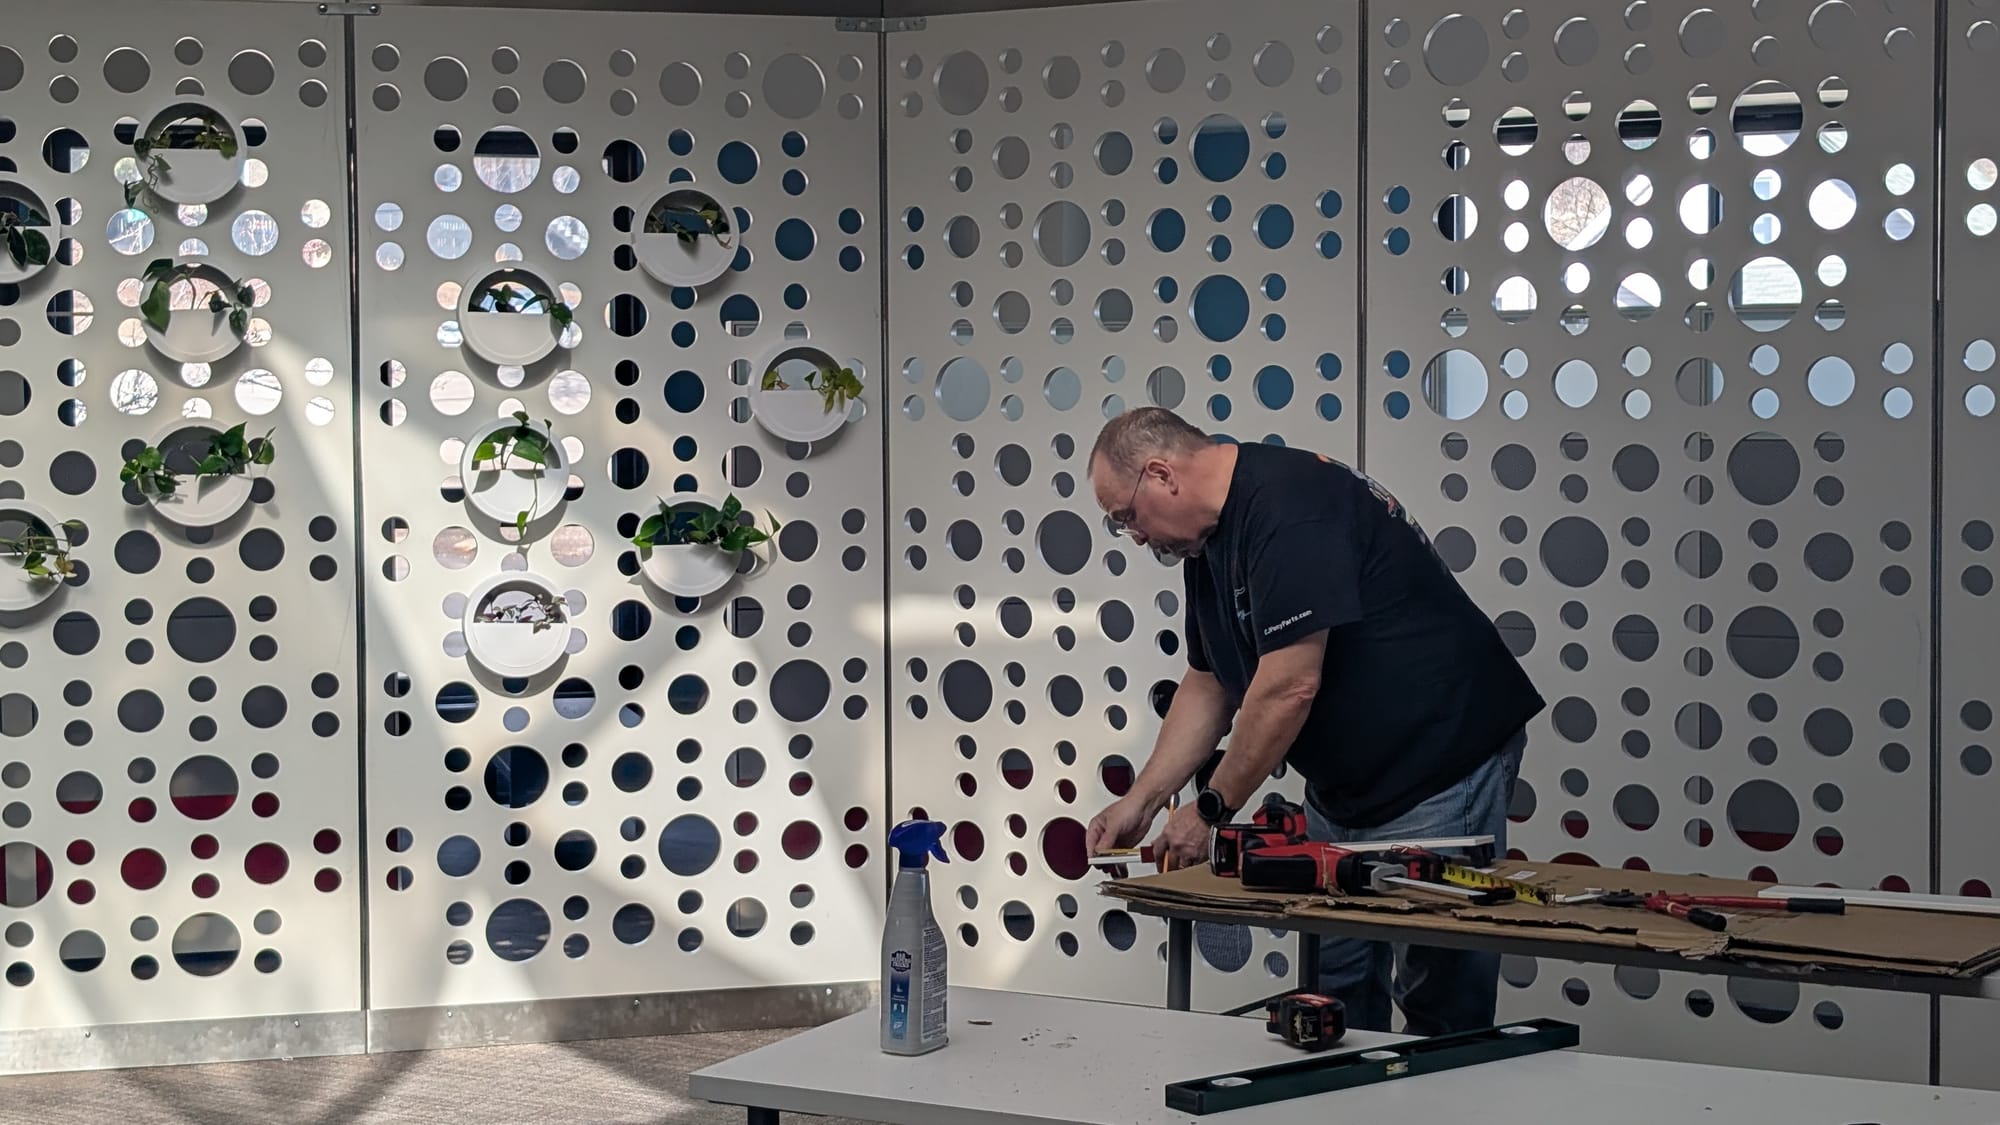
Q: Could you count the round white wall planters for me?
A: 11